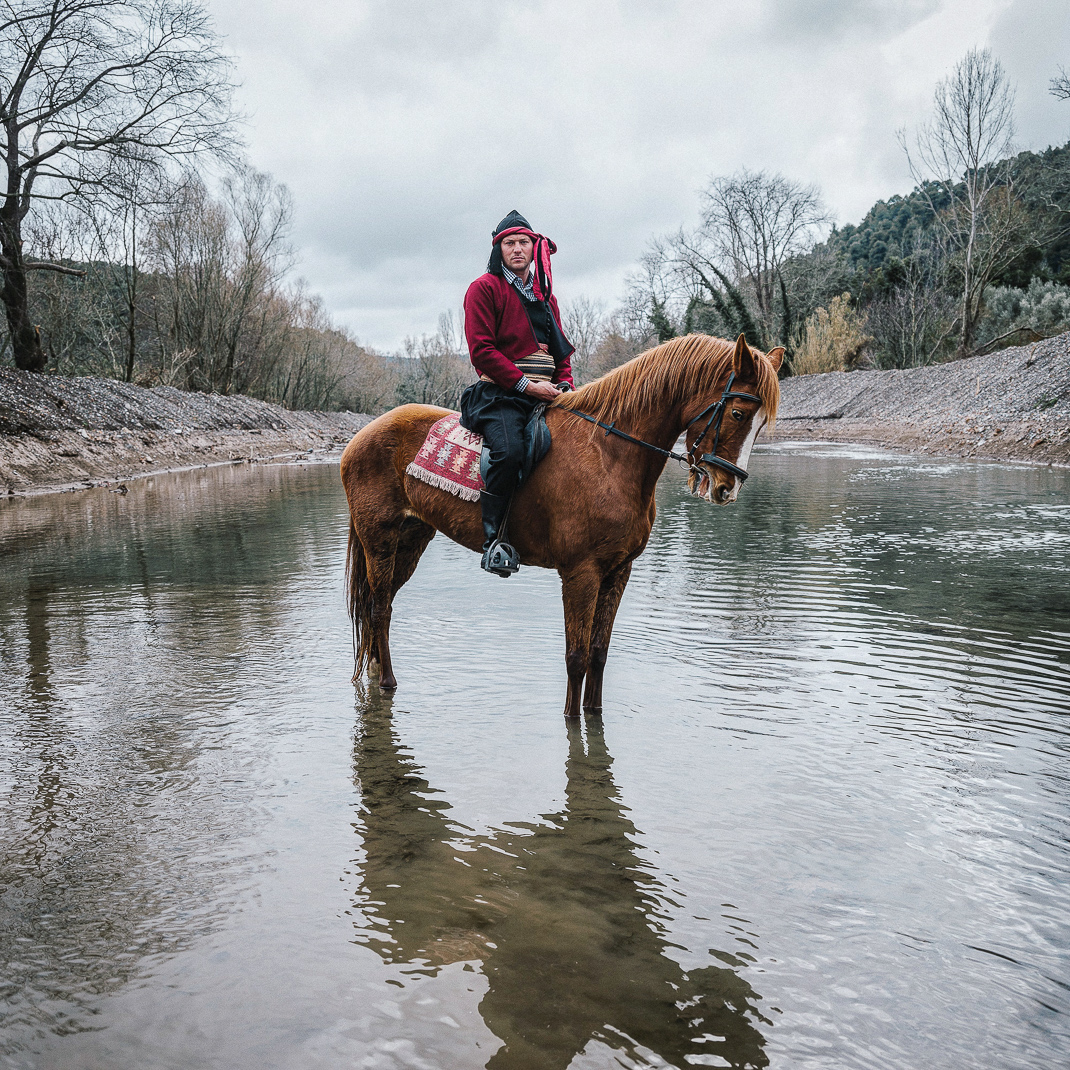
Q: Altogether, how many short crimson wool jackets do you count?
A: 1